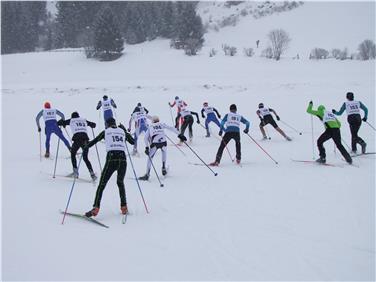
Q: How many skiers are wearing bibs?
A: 14